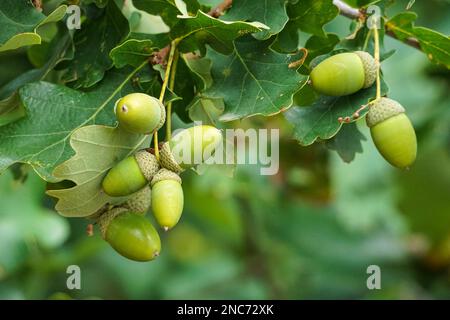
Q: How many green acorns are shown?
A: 7